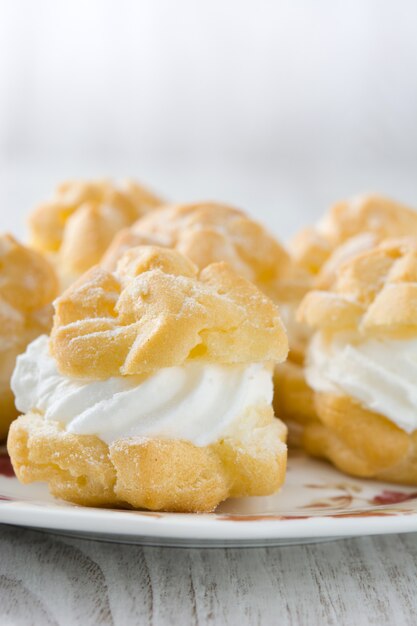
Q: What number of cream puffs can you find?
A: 6